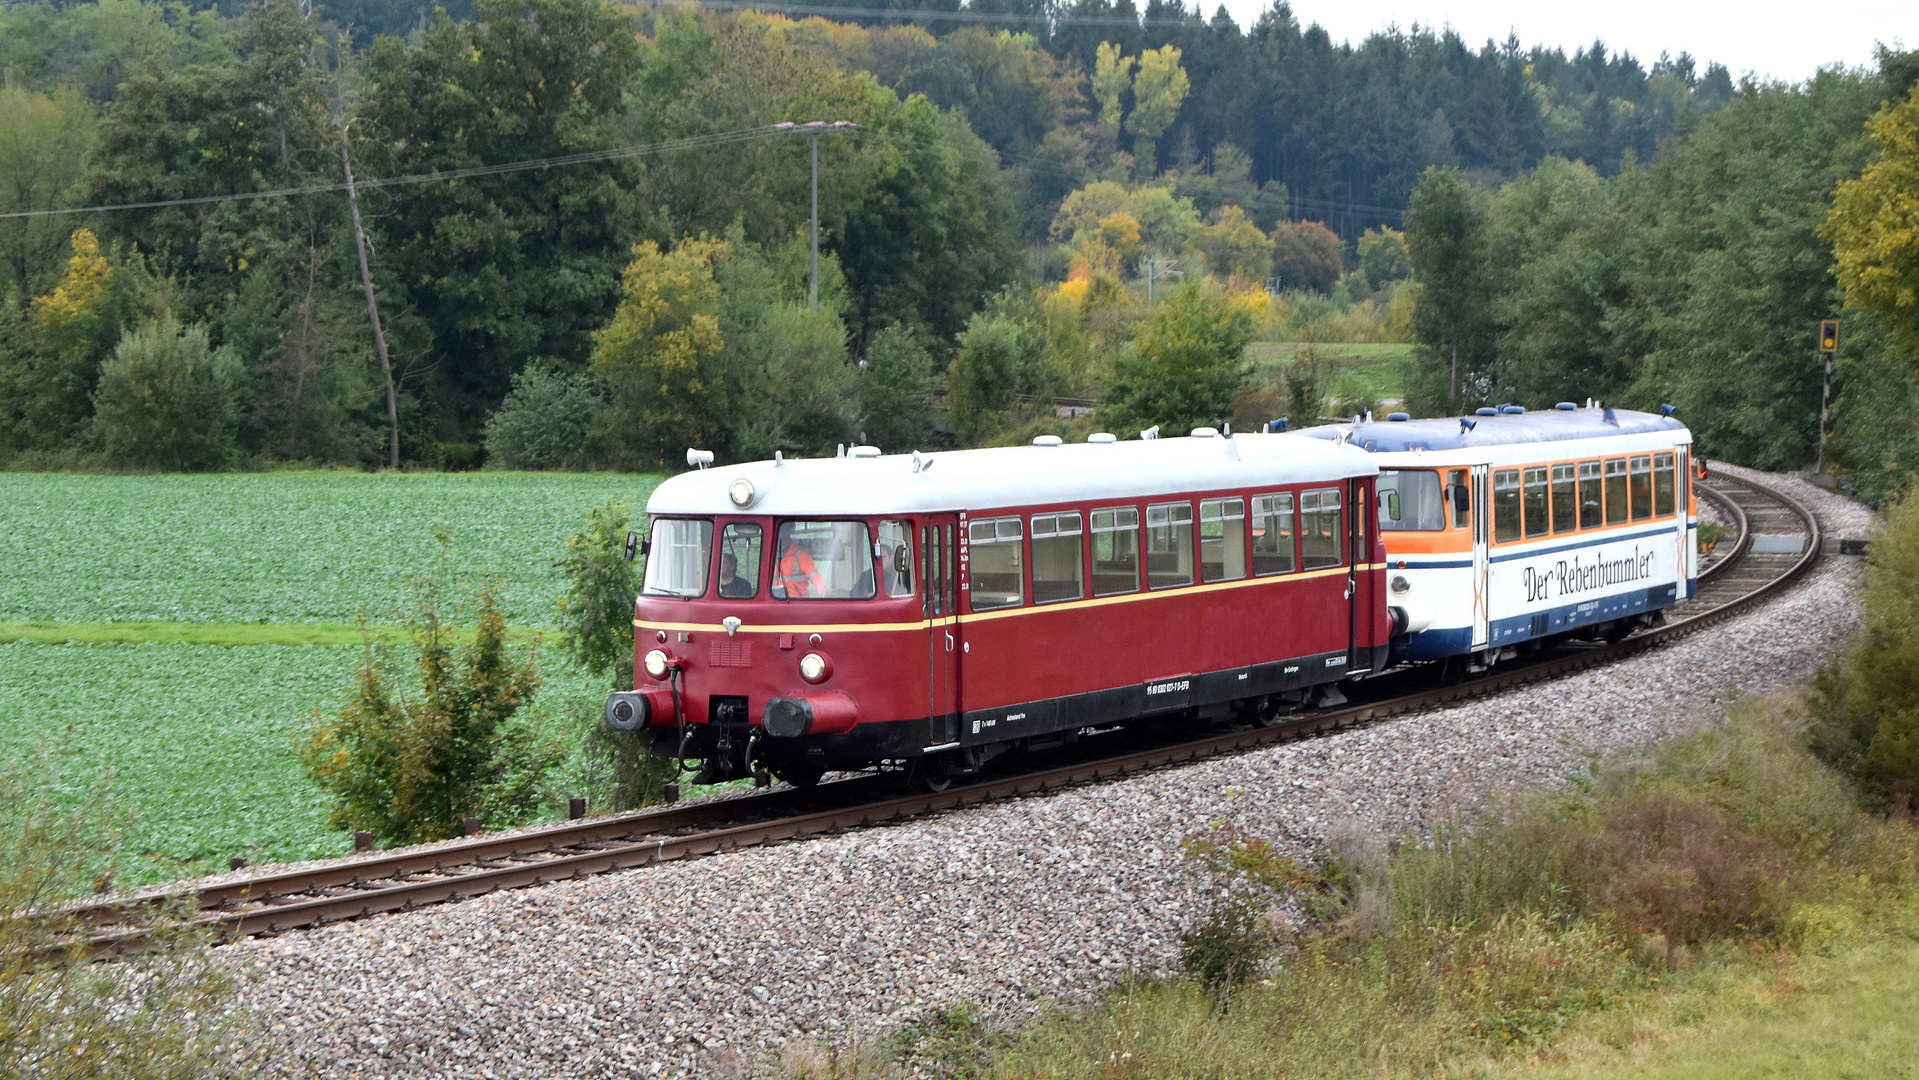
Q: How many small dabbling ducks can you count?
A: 0